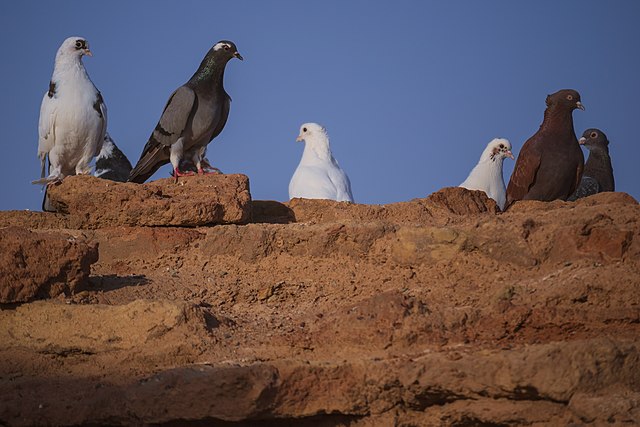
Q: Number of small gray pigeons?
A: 1